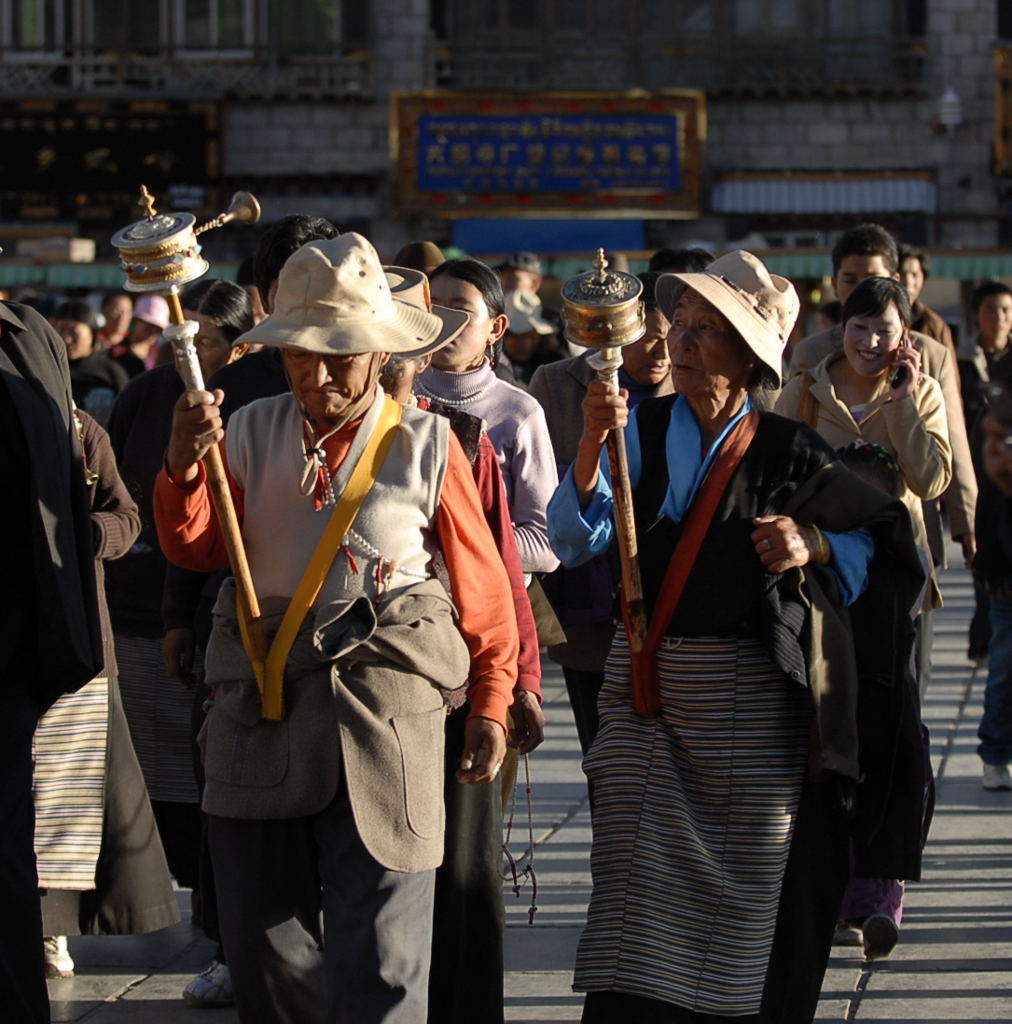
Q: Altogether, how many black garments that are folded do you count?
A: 1